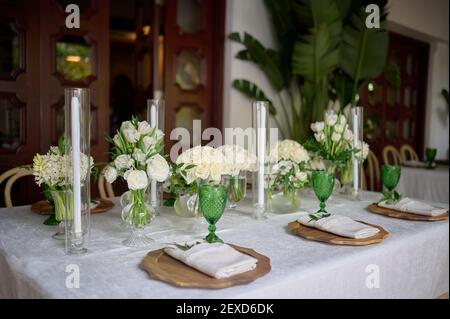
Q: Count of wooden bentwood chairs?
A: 4